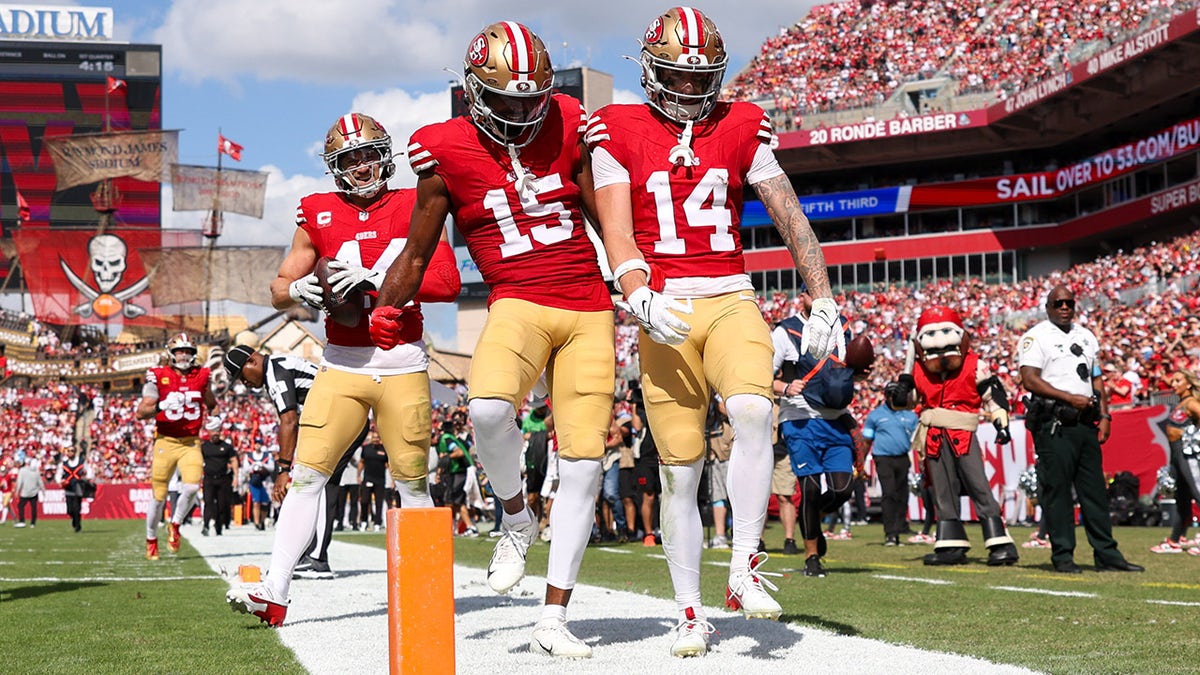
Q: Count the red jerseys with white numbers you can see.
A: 4